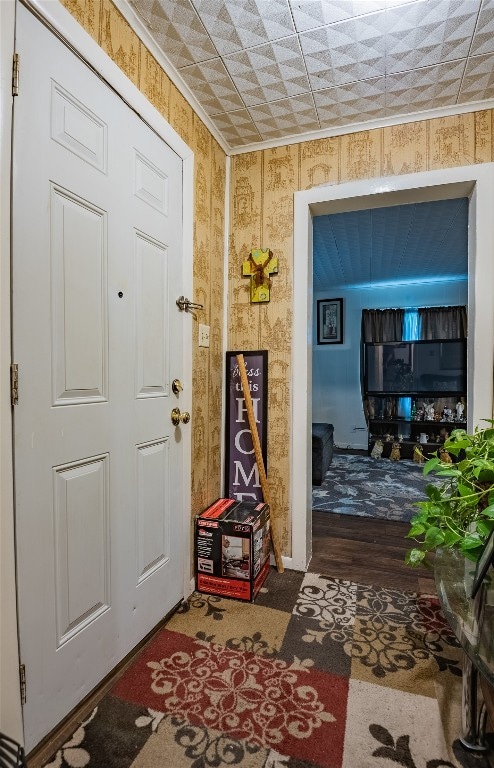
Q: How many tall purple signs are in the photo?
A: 1